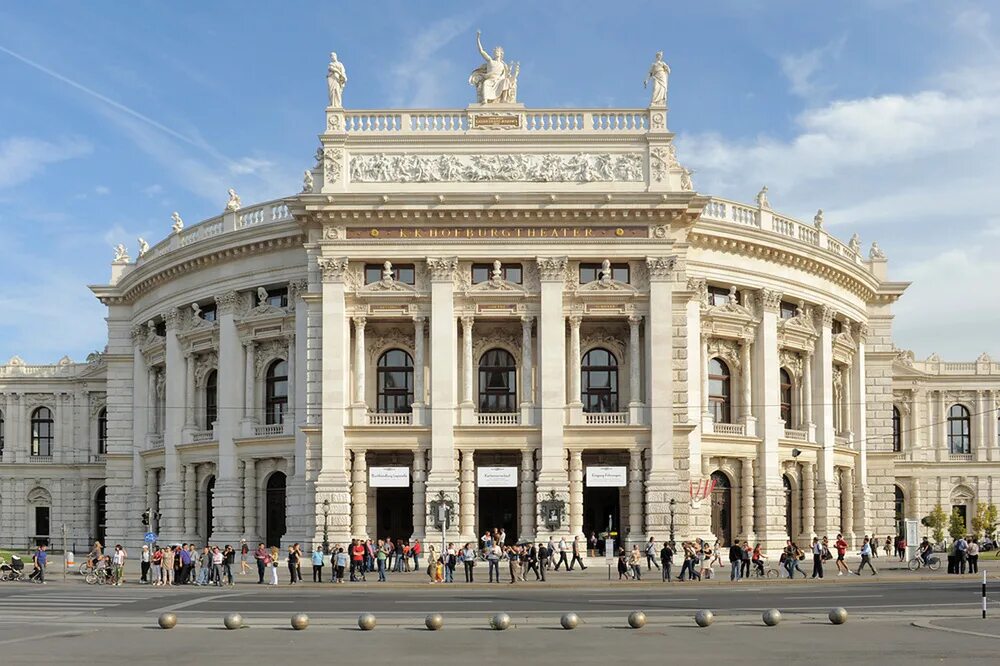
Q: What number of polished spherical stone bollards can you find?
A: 11